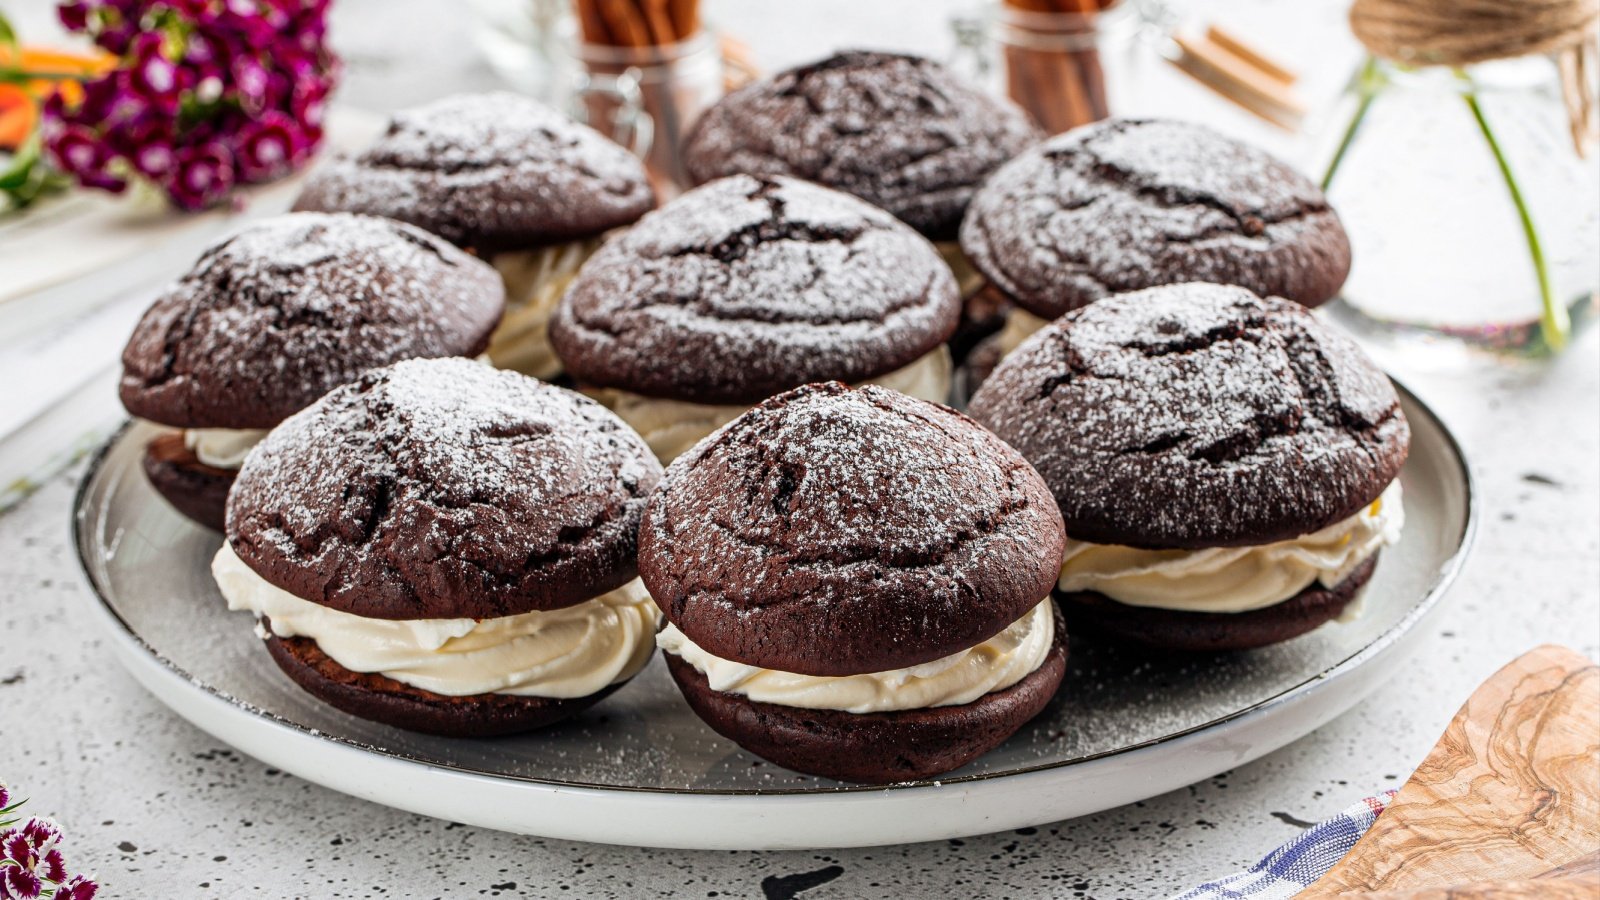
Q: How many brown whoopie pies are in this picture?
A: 8